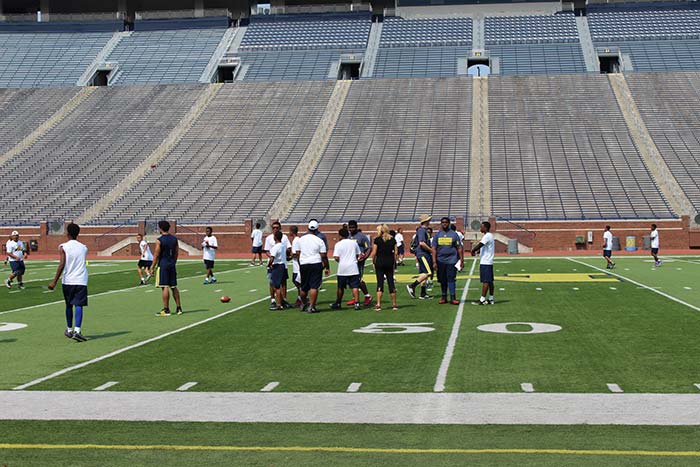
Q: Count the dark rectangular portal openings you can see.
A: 5